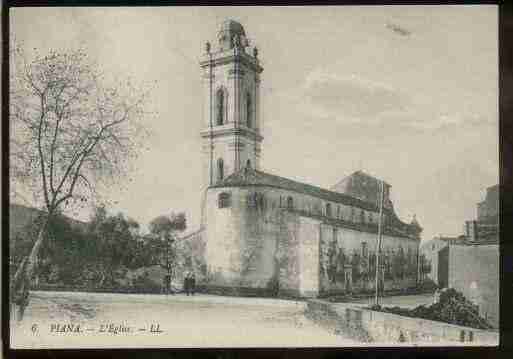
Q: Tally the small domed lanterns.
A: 1